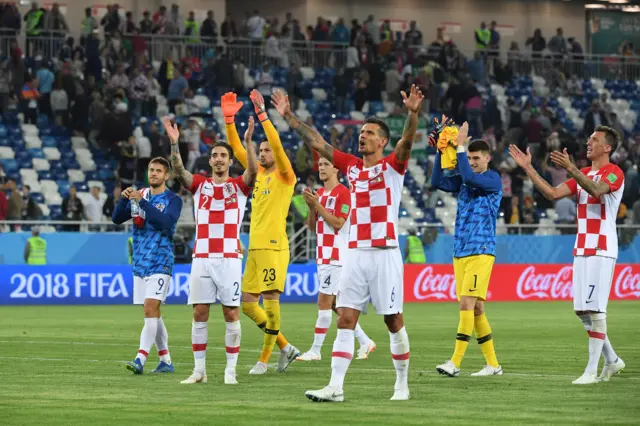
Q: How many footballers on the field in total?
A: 7